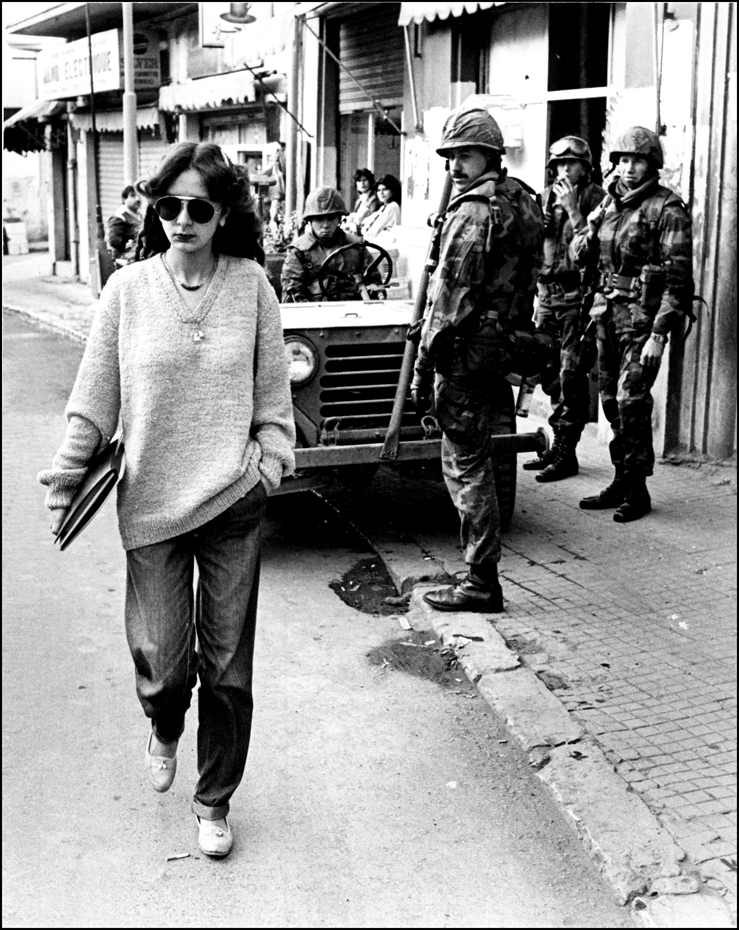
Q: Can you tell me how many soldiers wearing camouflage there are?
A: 4